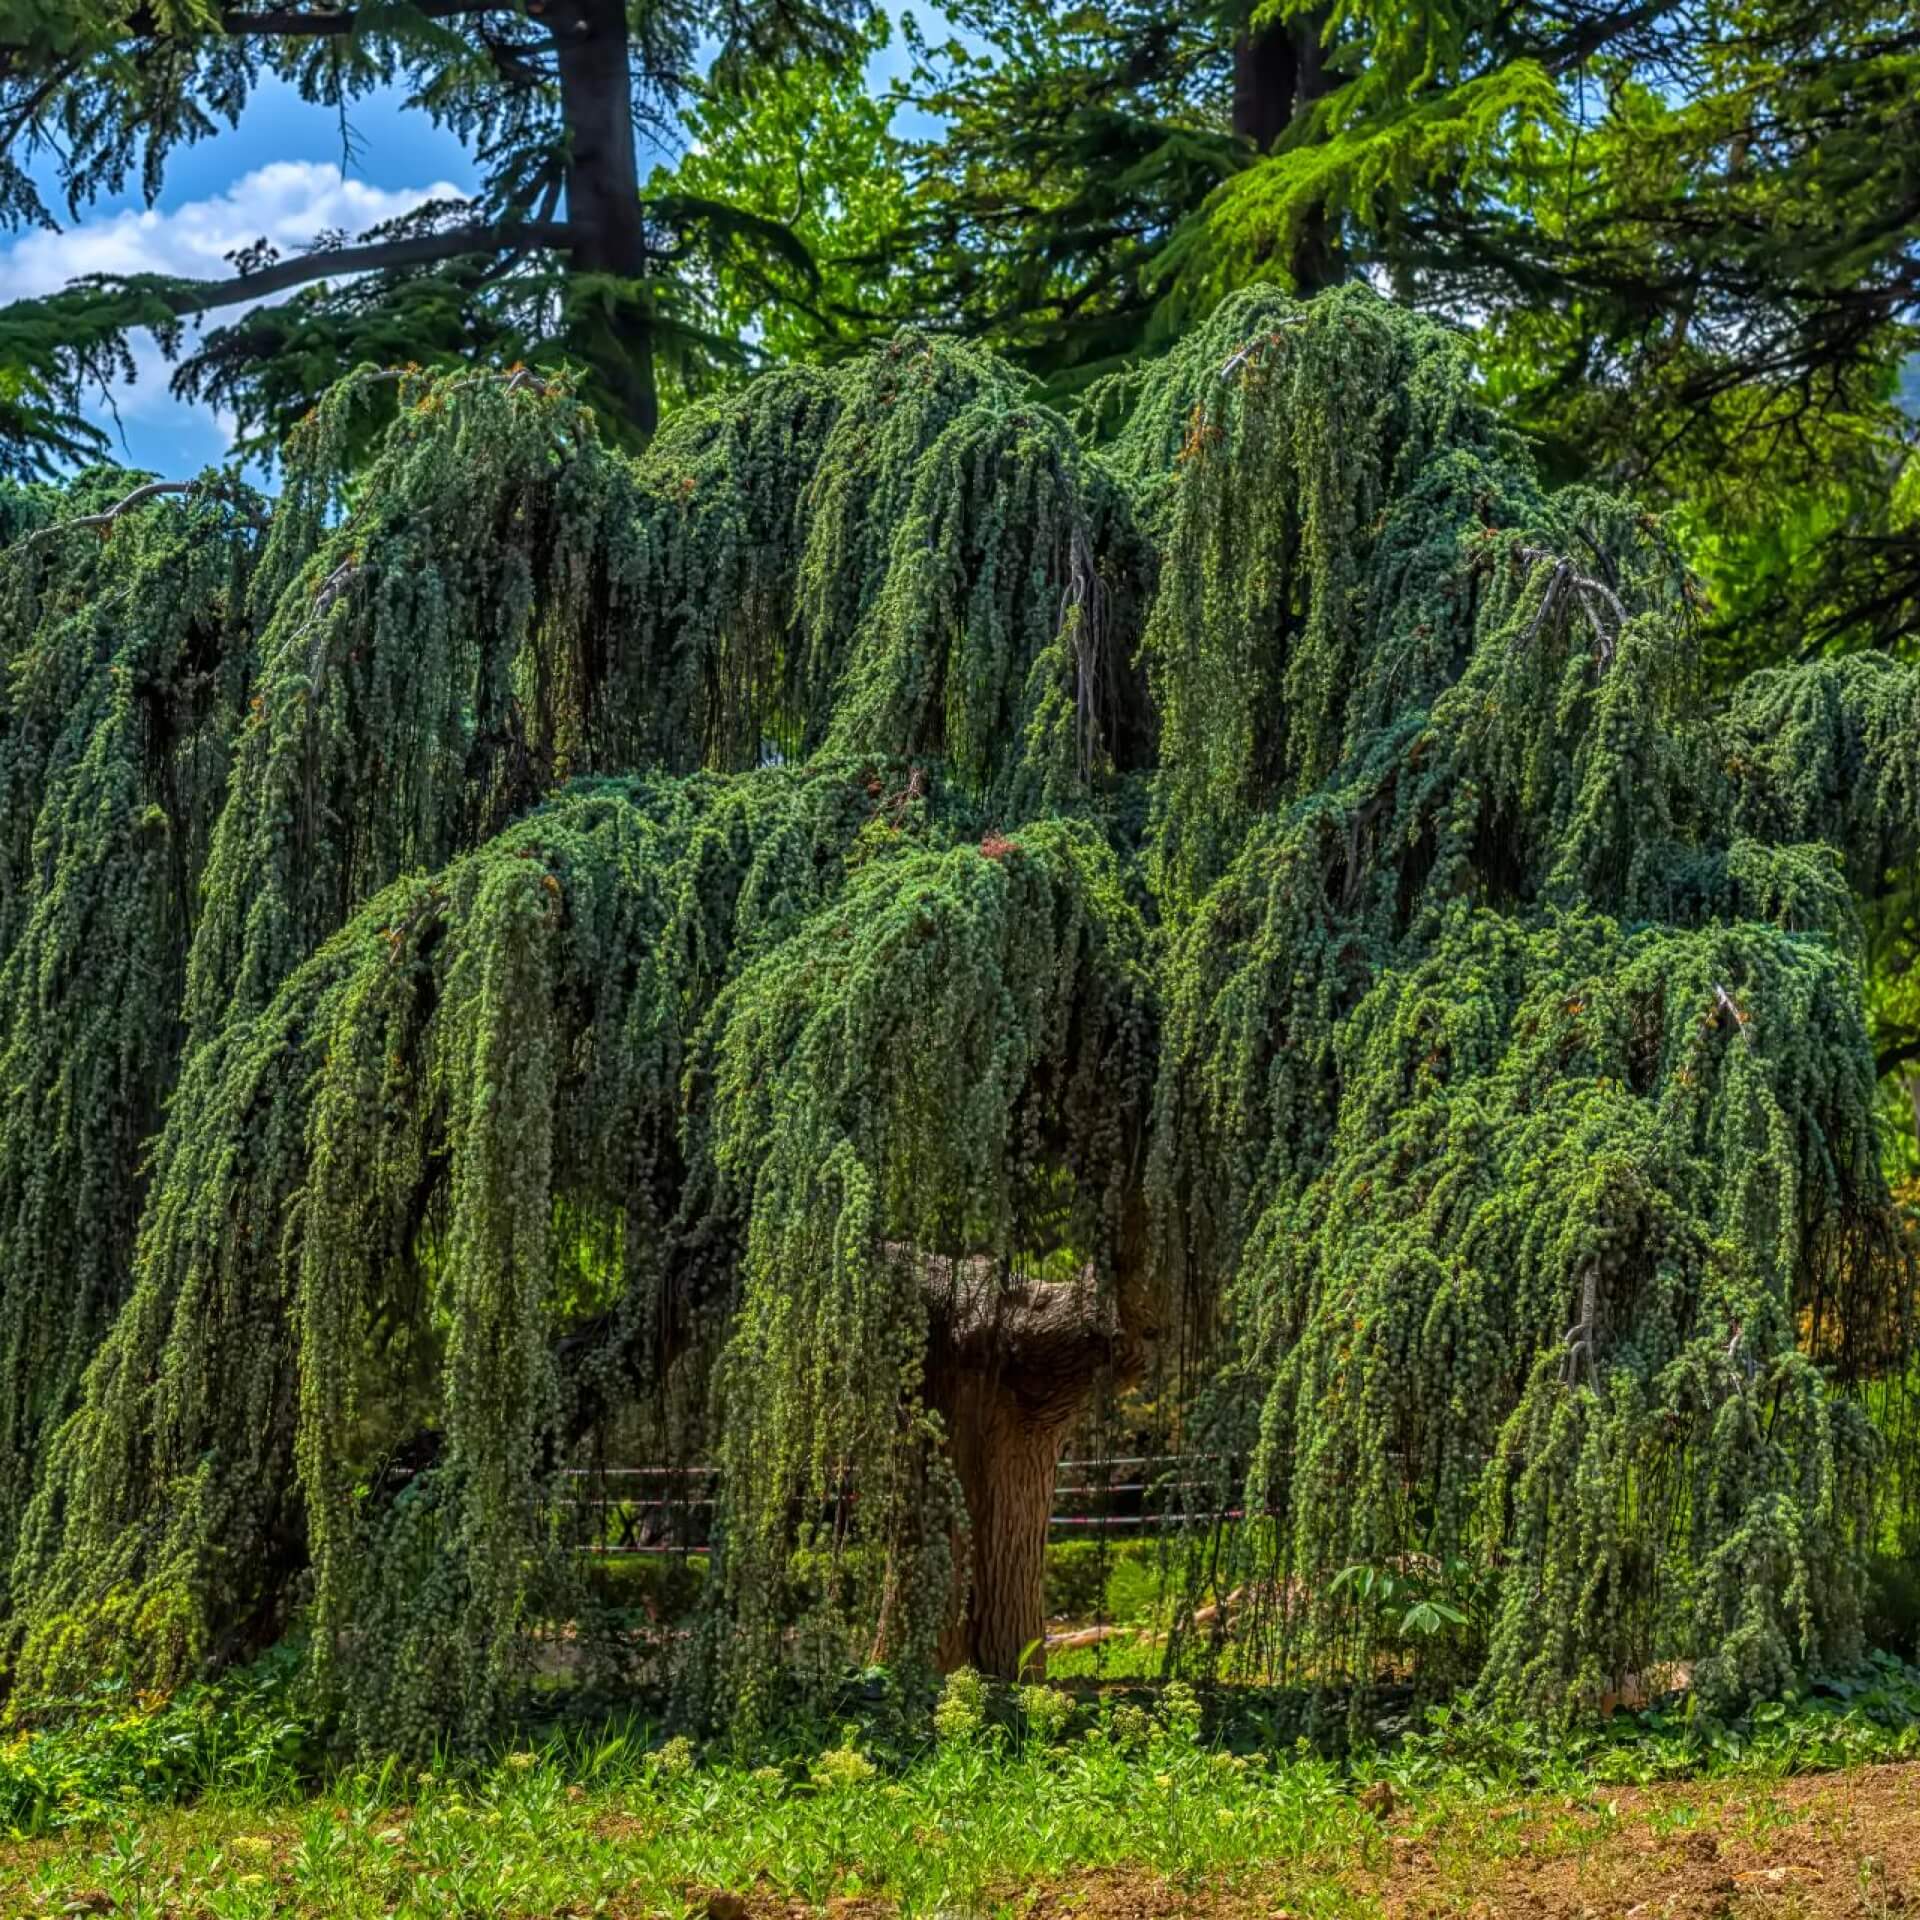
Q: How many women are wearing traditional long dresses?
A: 0